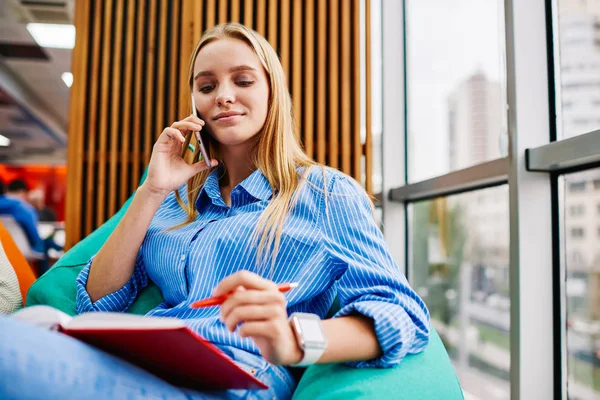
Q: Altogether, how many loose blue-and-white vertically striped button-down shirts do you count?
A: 1